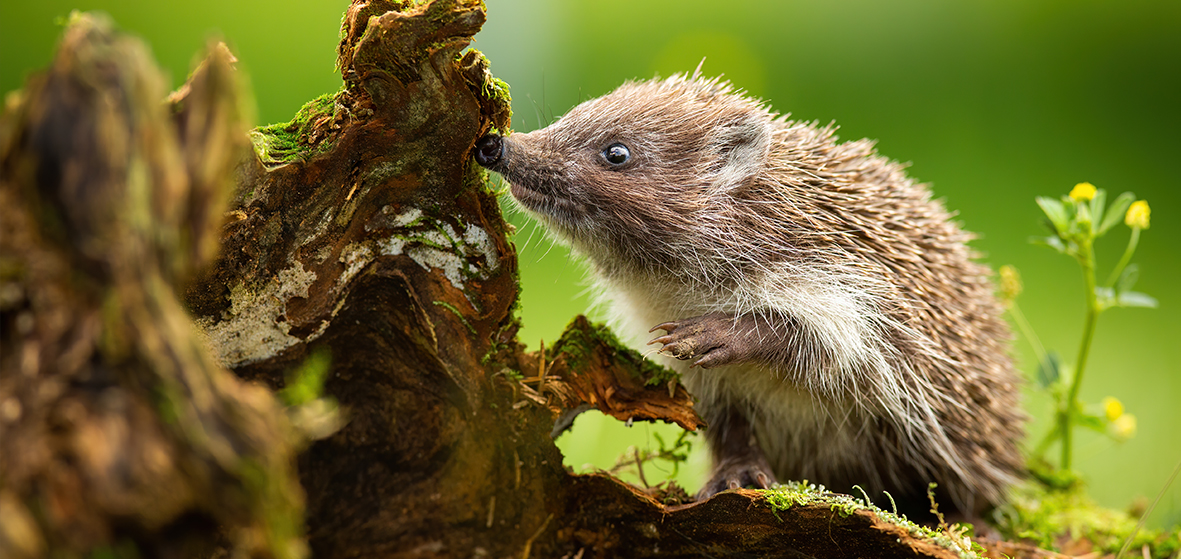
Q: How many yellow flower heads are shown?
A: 5